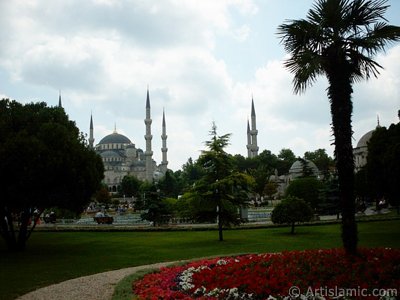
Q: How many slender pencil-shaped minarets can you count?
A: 6